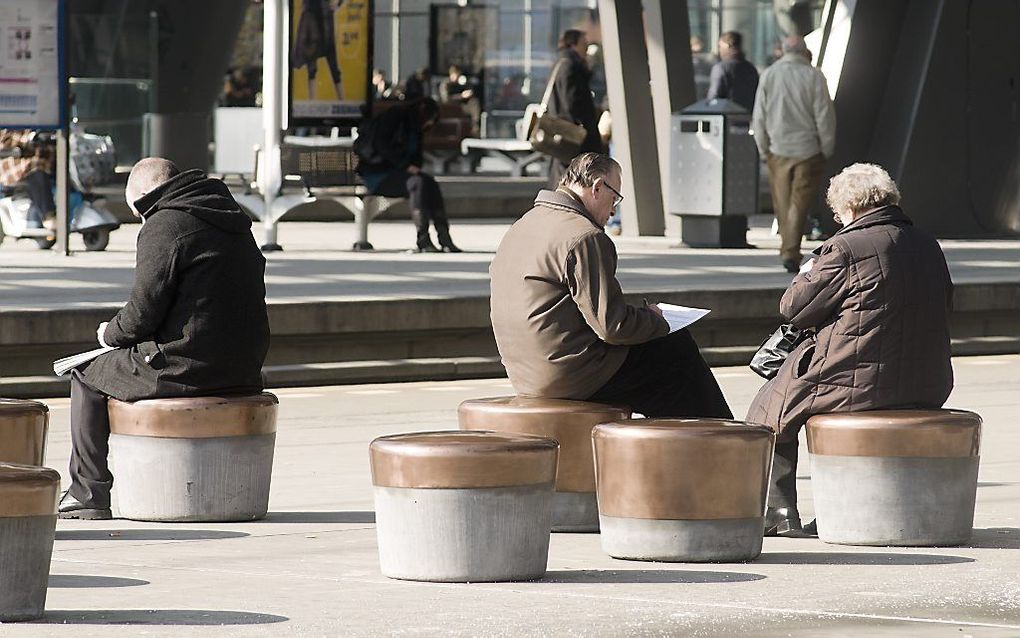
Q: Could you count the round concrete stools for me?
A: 7